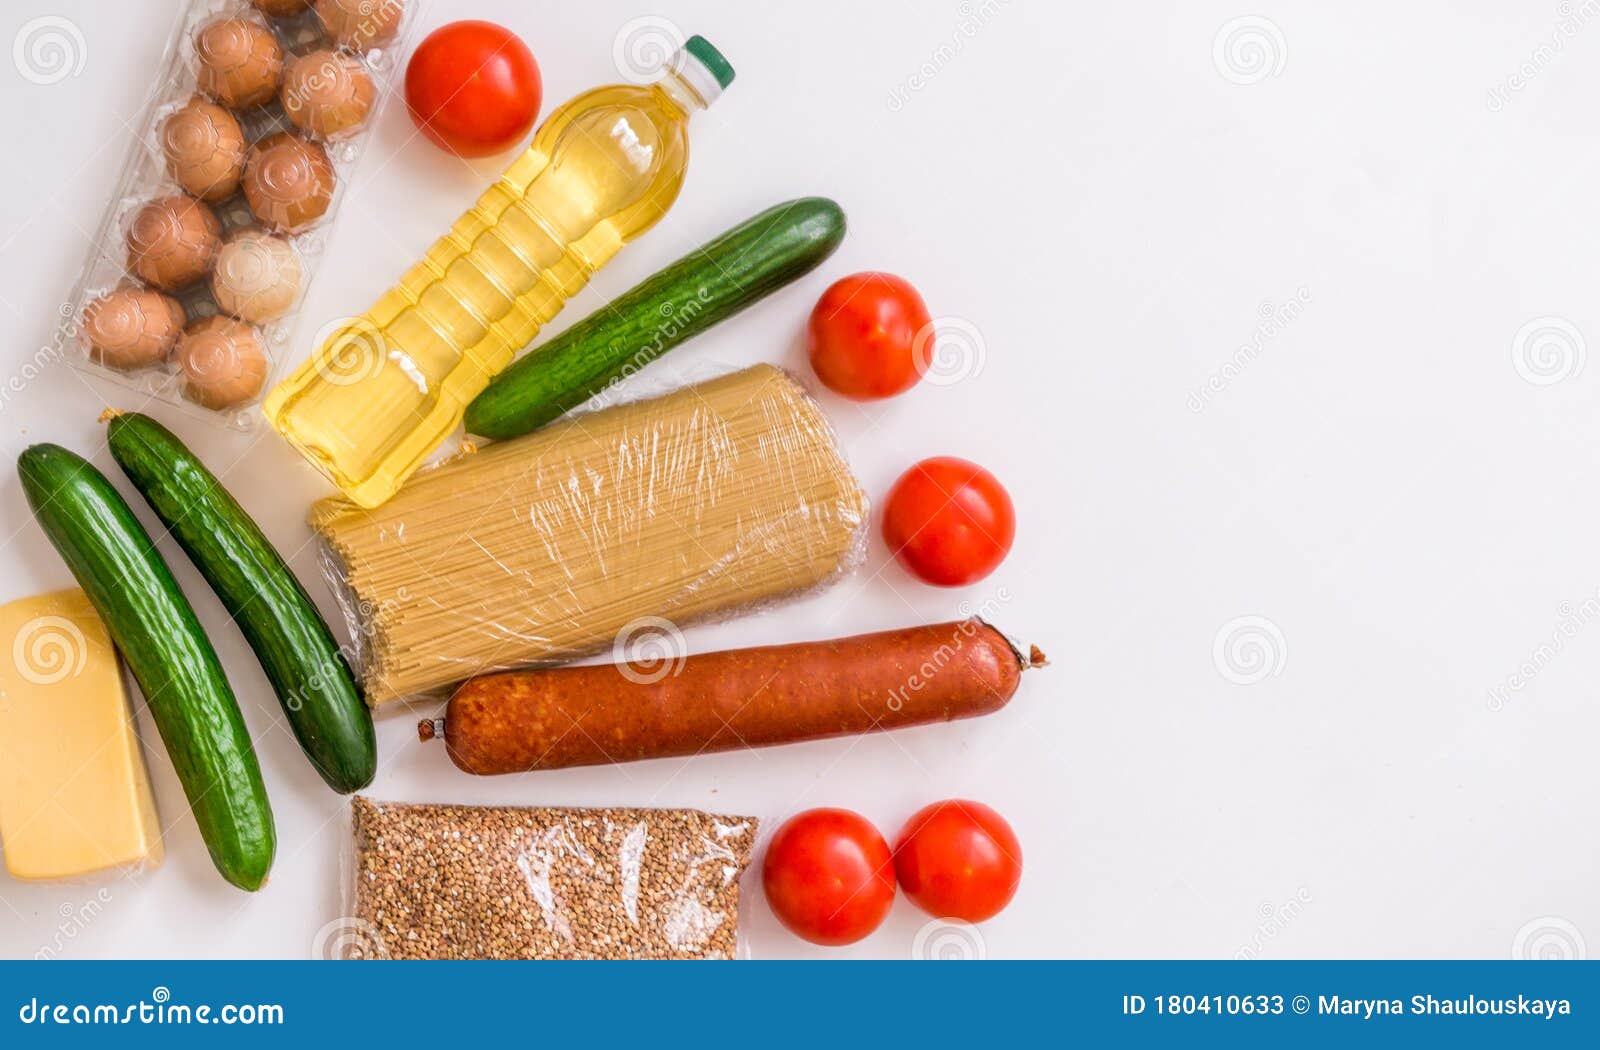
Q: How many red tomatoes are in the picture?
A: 5